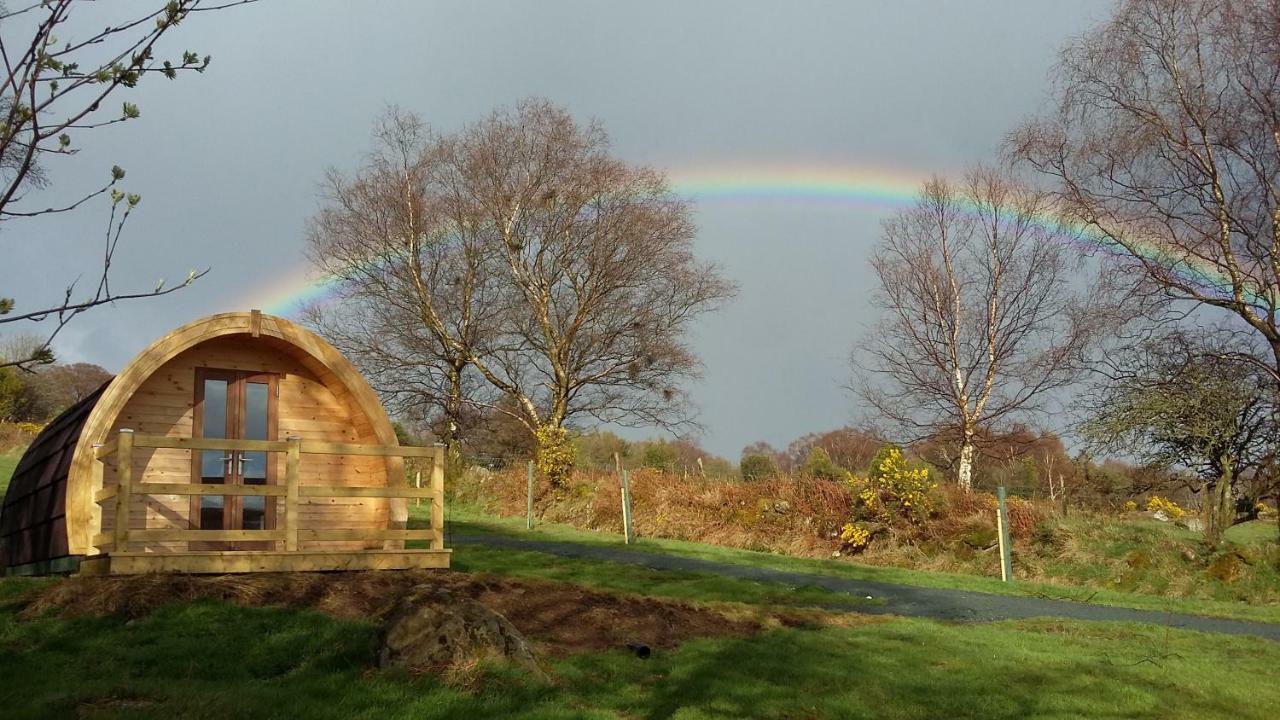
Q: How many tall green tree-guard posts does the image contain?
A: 3